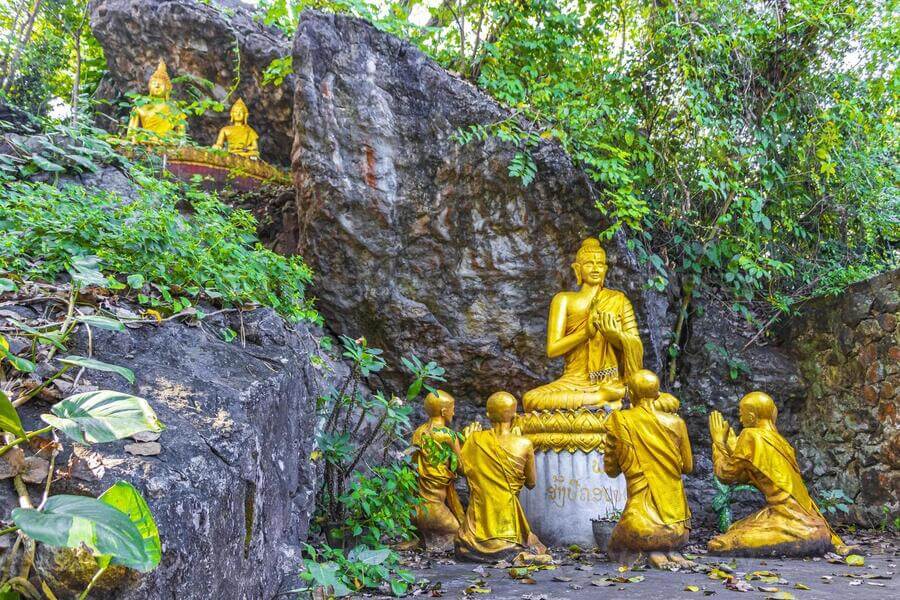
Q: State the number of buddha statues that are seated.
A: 3